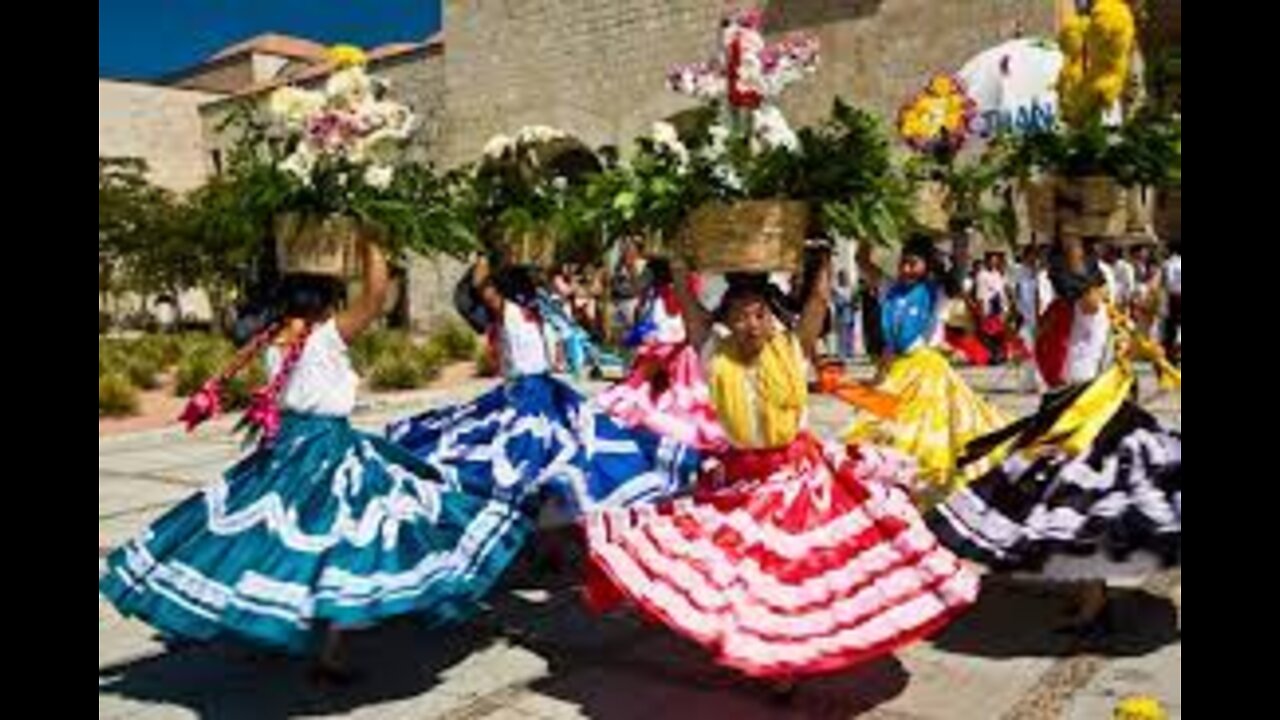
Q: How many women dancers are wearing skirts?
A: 6